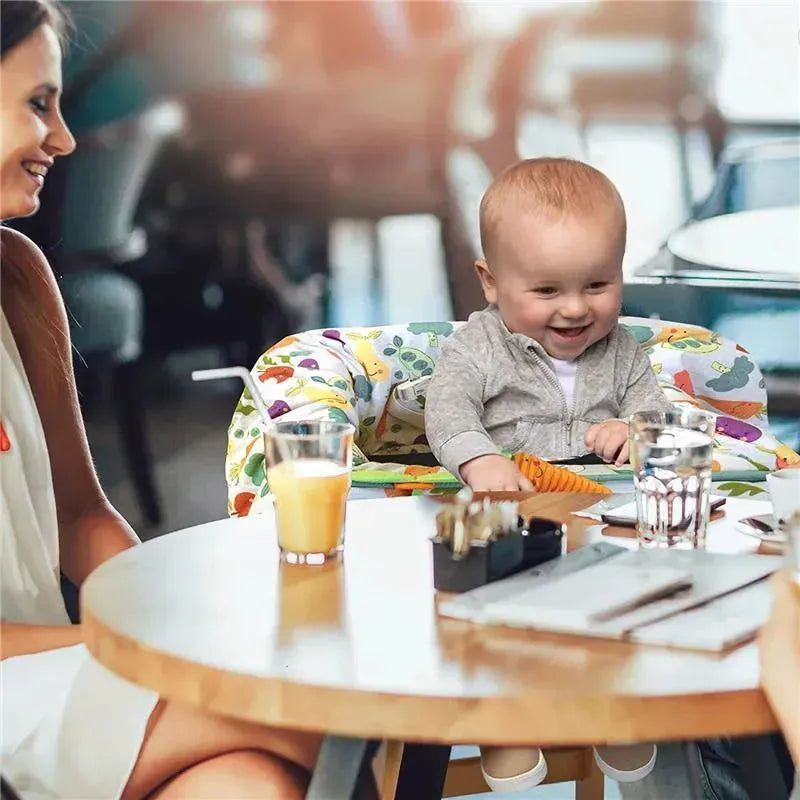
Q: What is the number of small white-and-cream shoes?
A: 2